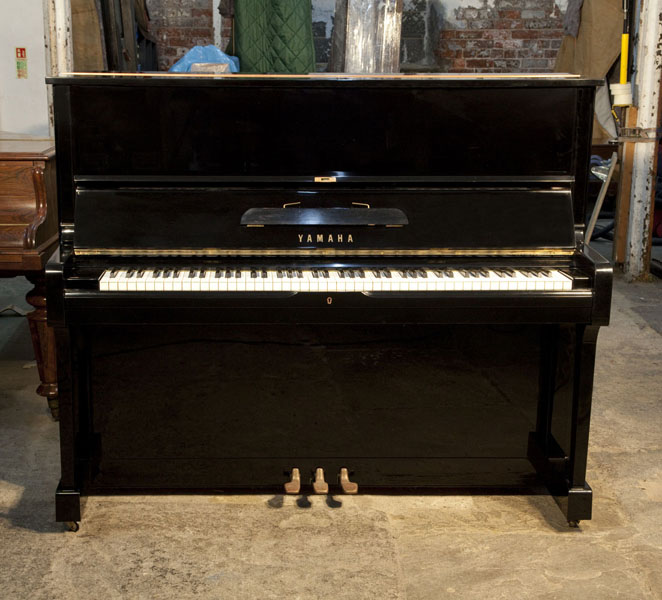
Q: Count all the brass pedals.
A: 3